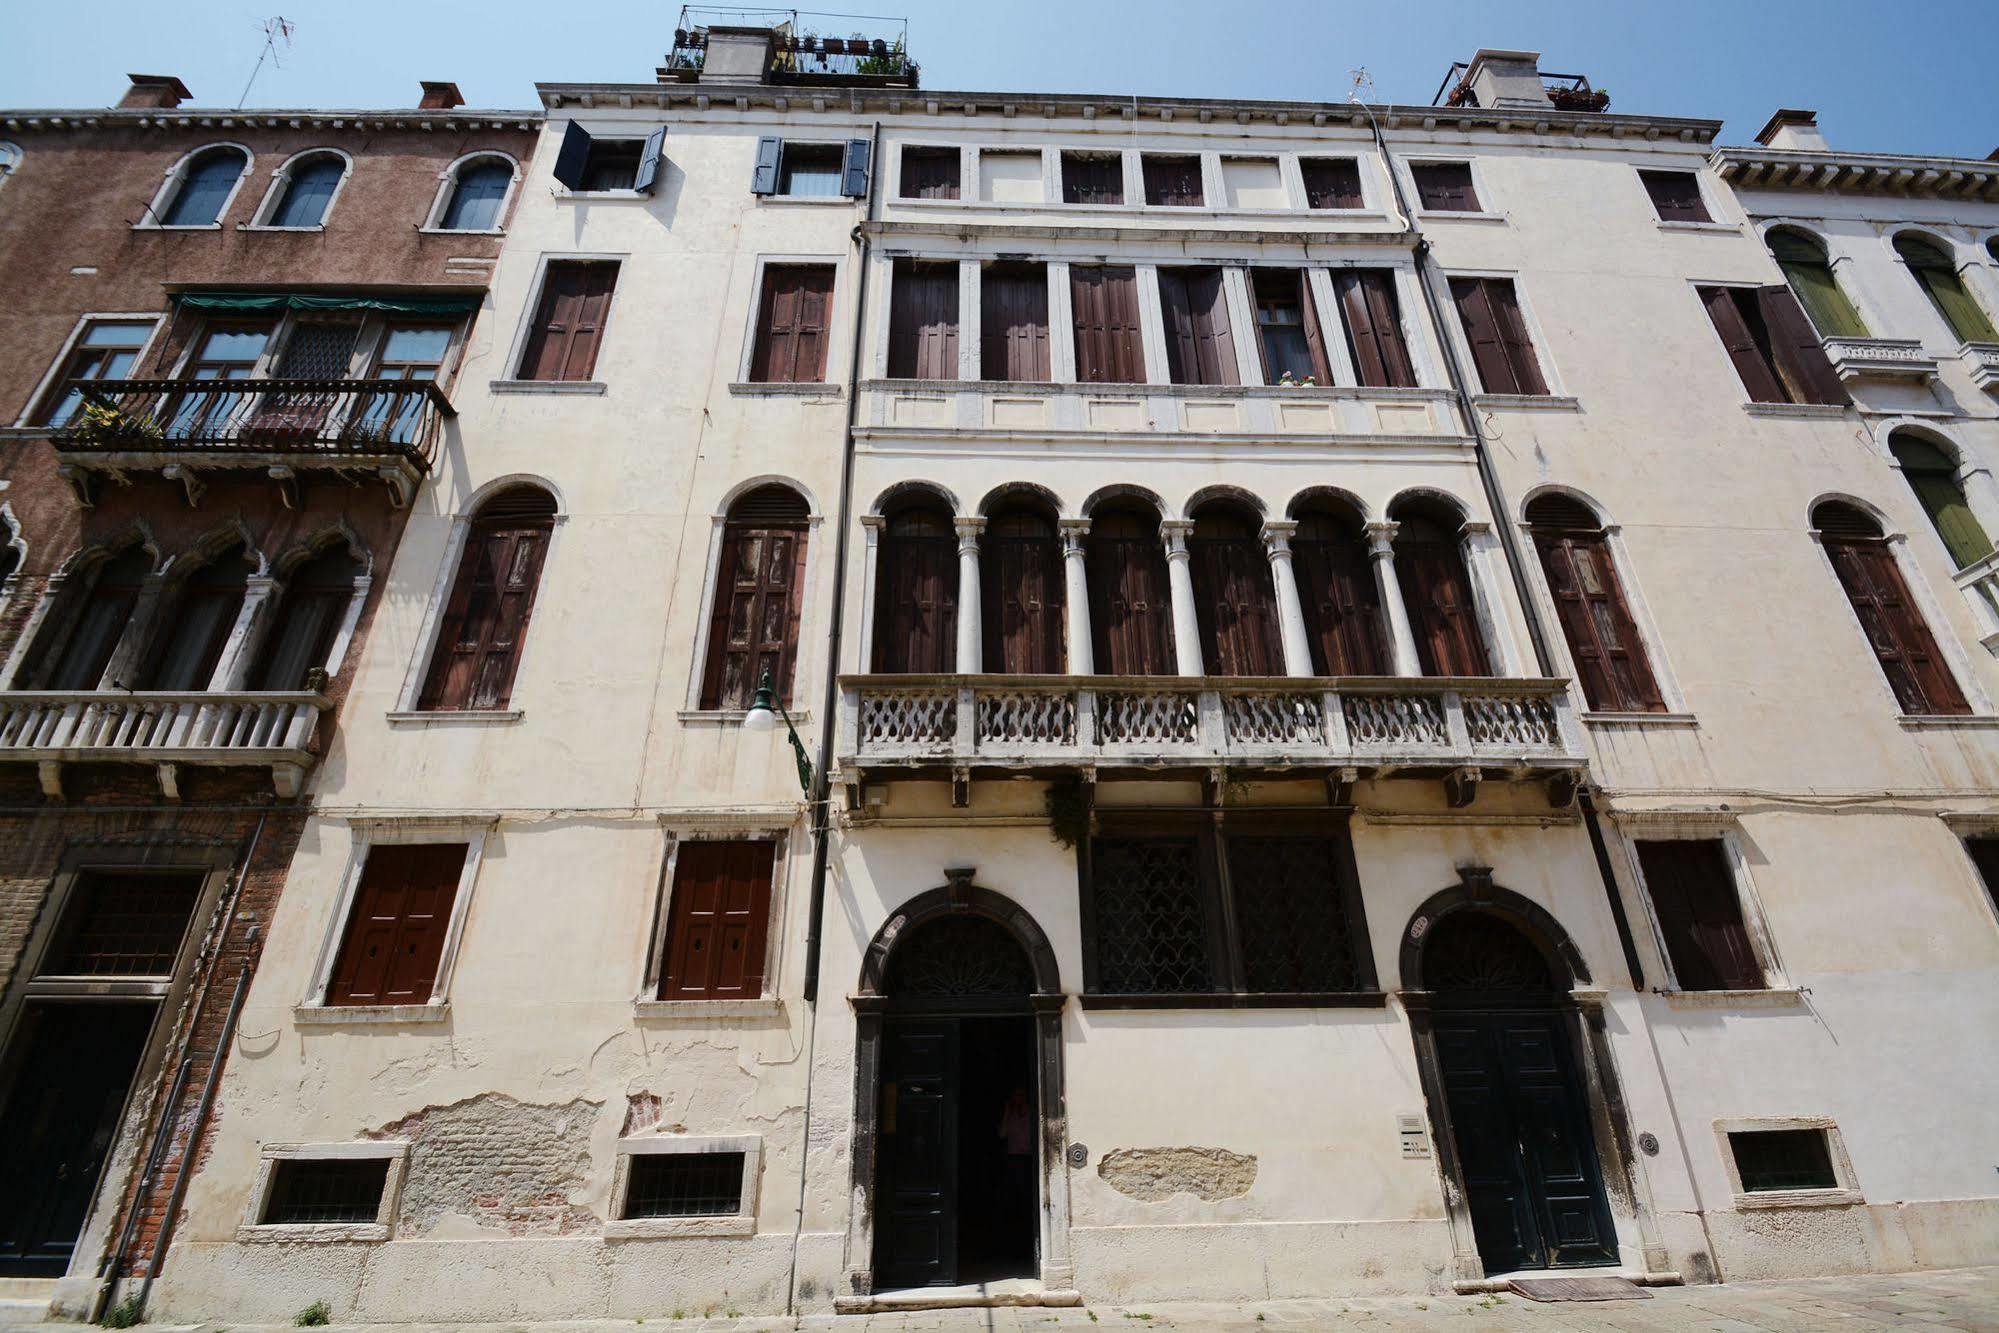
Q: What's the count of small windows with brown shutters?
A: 6